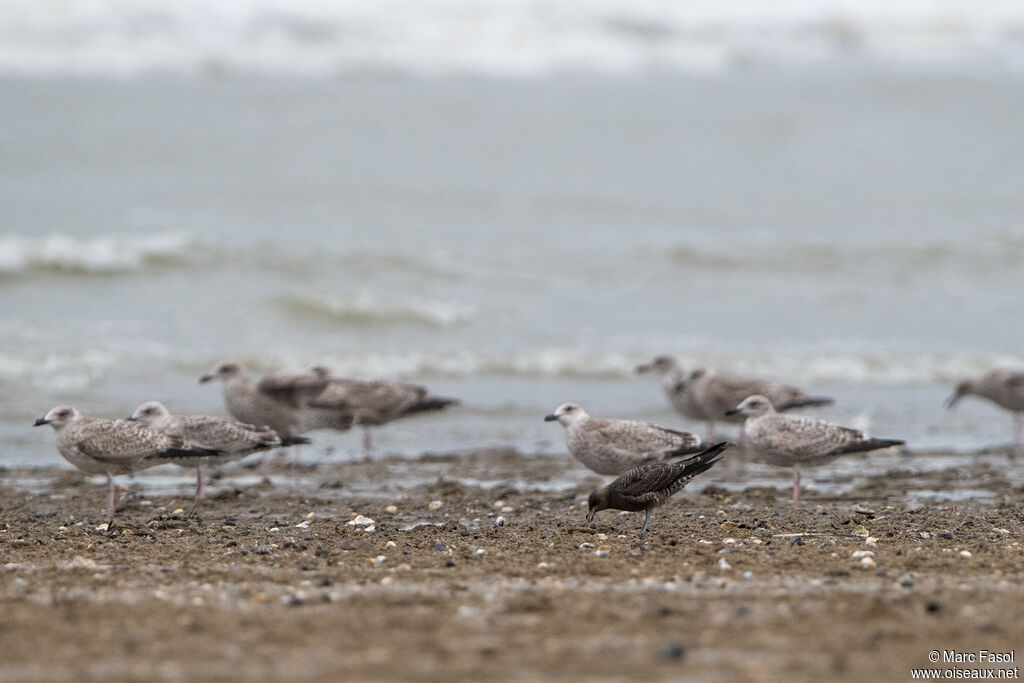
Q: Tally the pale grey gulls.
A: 9